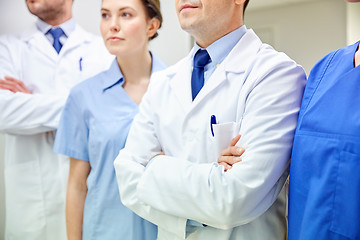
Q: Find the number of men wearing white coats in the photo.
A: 2